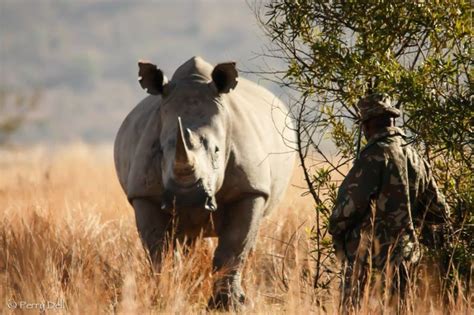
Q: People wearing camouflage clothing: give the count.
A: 1